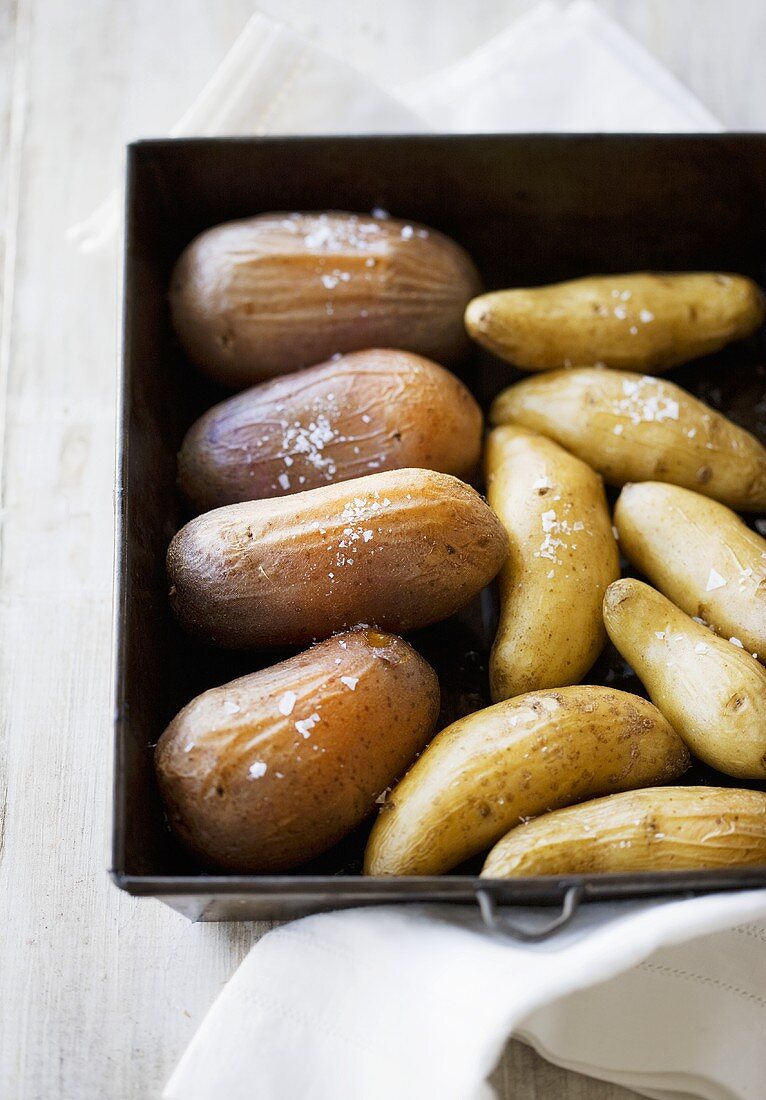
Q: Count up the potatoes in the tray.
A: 11